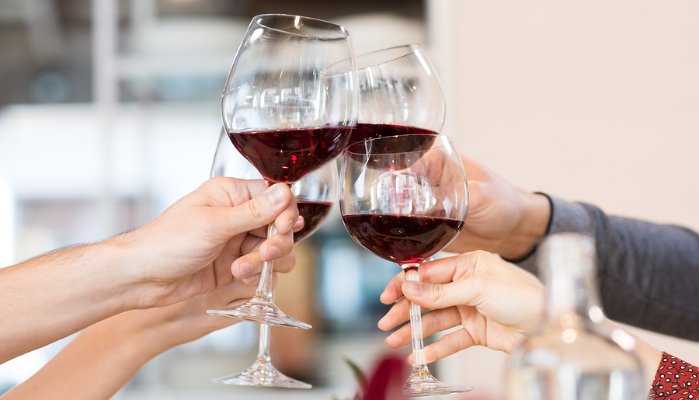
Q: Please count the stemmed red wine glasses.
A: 4